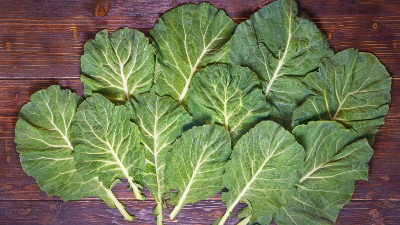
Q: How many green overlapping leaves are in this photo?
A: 11